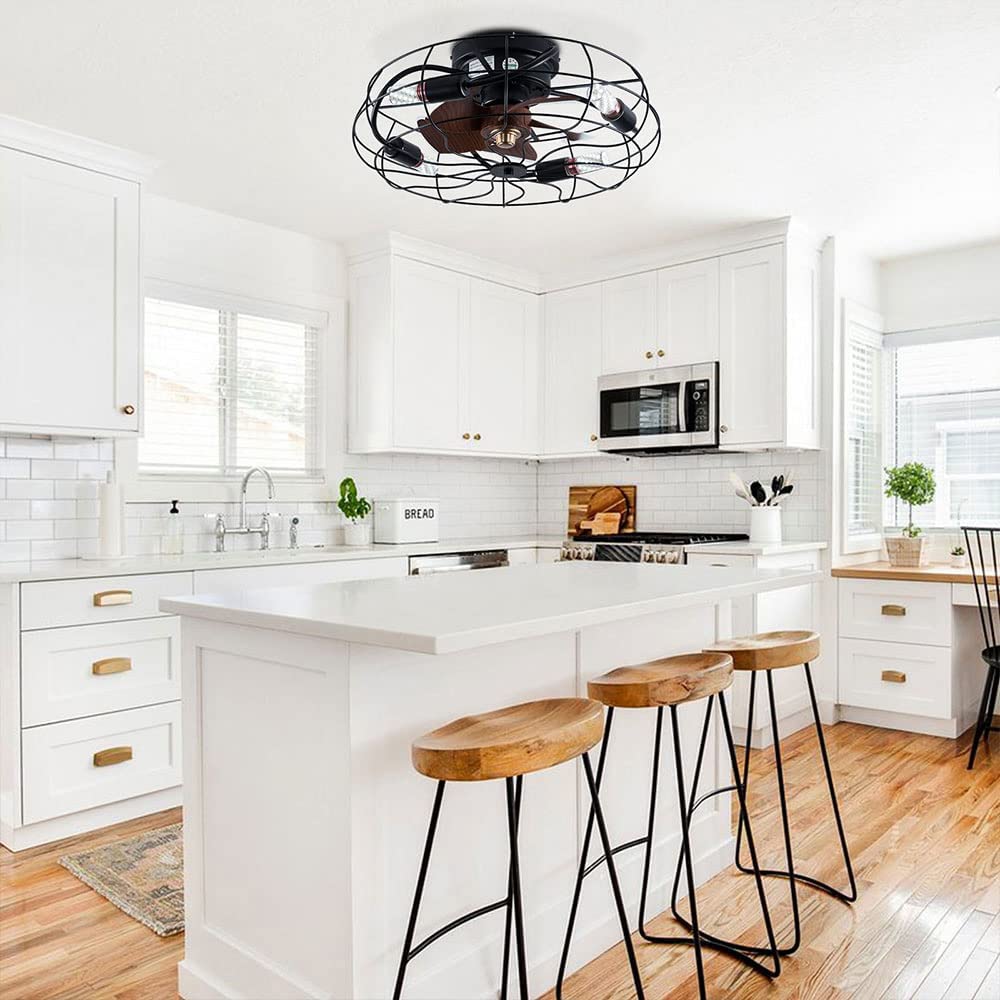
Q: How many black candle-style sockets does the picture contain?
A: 4